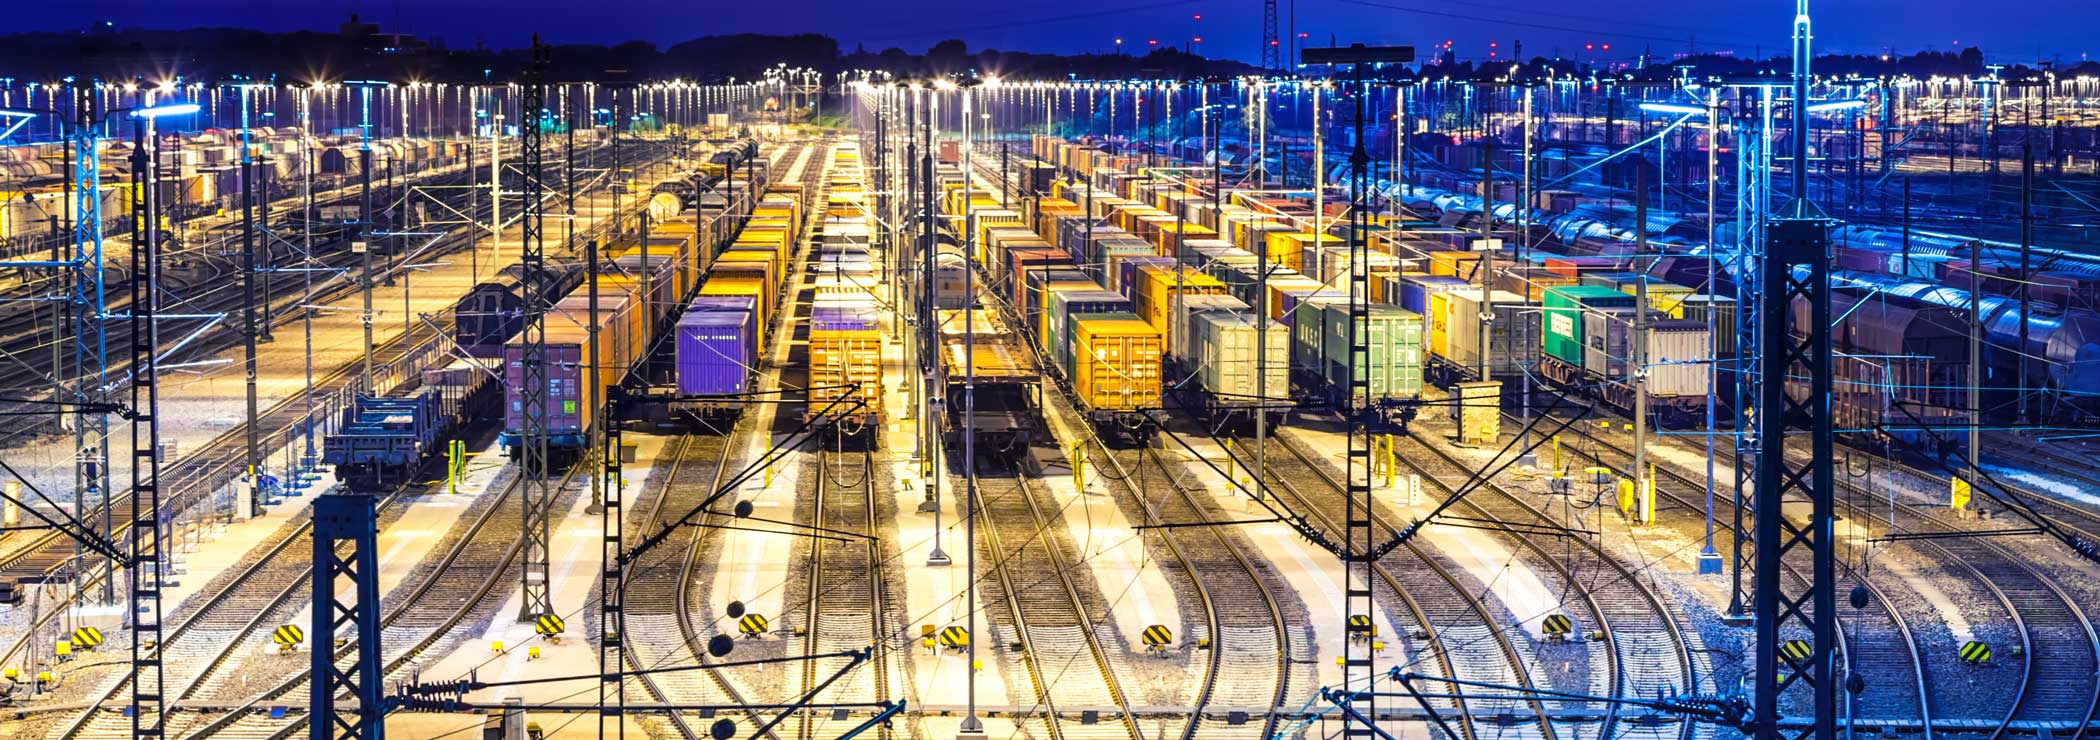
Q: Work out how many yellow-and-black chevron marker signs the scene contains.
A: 10